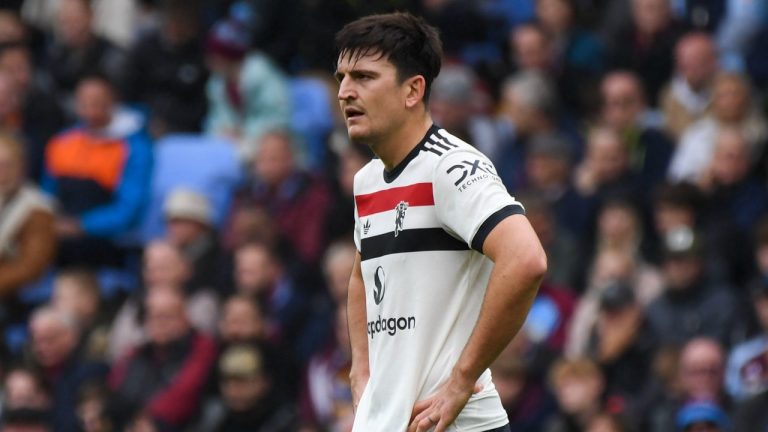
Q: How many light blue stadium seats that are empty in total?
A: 2